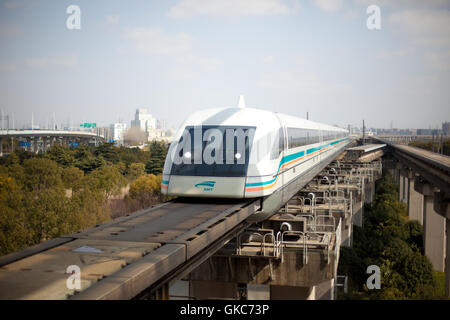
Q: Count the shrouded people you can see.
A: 0